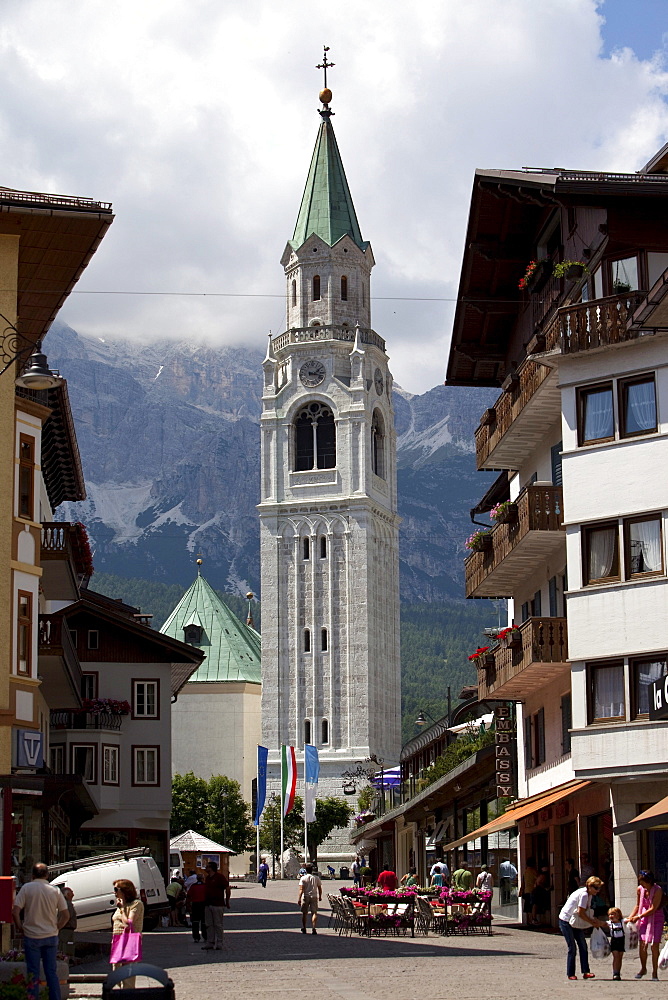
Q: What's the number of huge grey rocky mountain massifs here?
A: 1